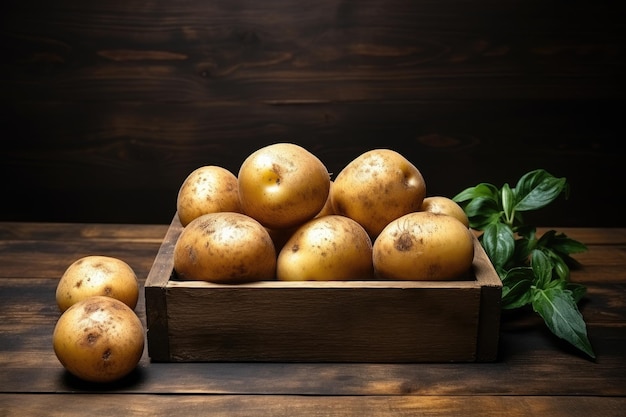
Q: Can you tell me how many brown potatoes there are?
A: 10